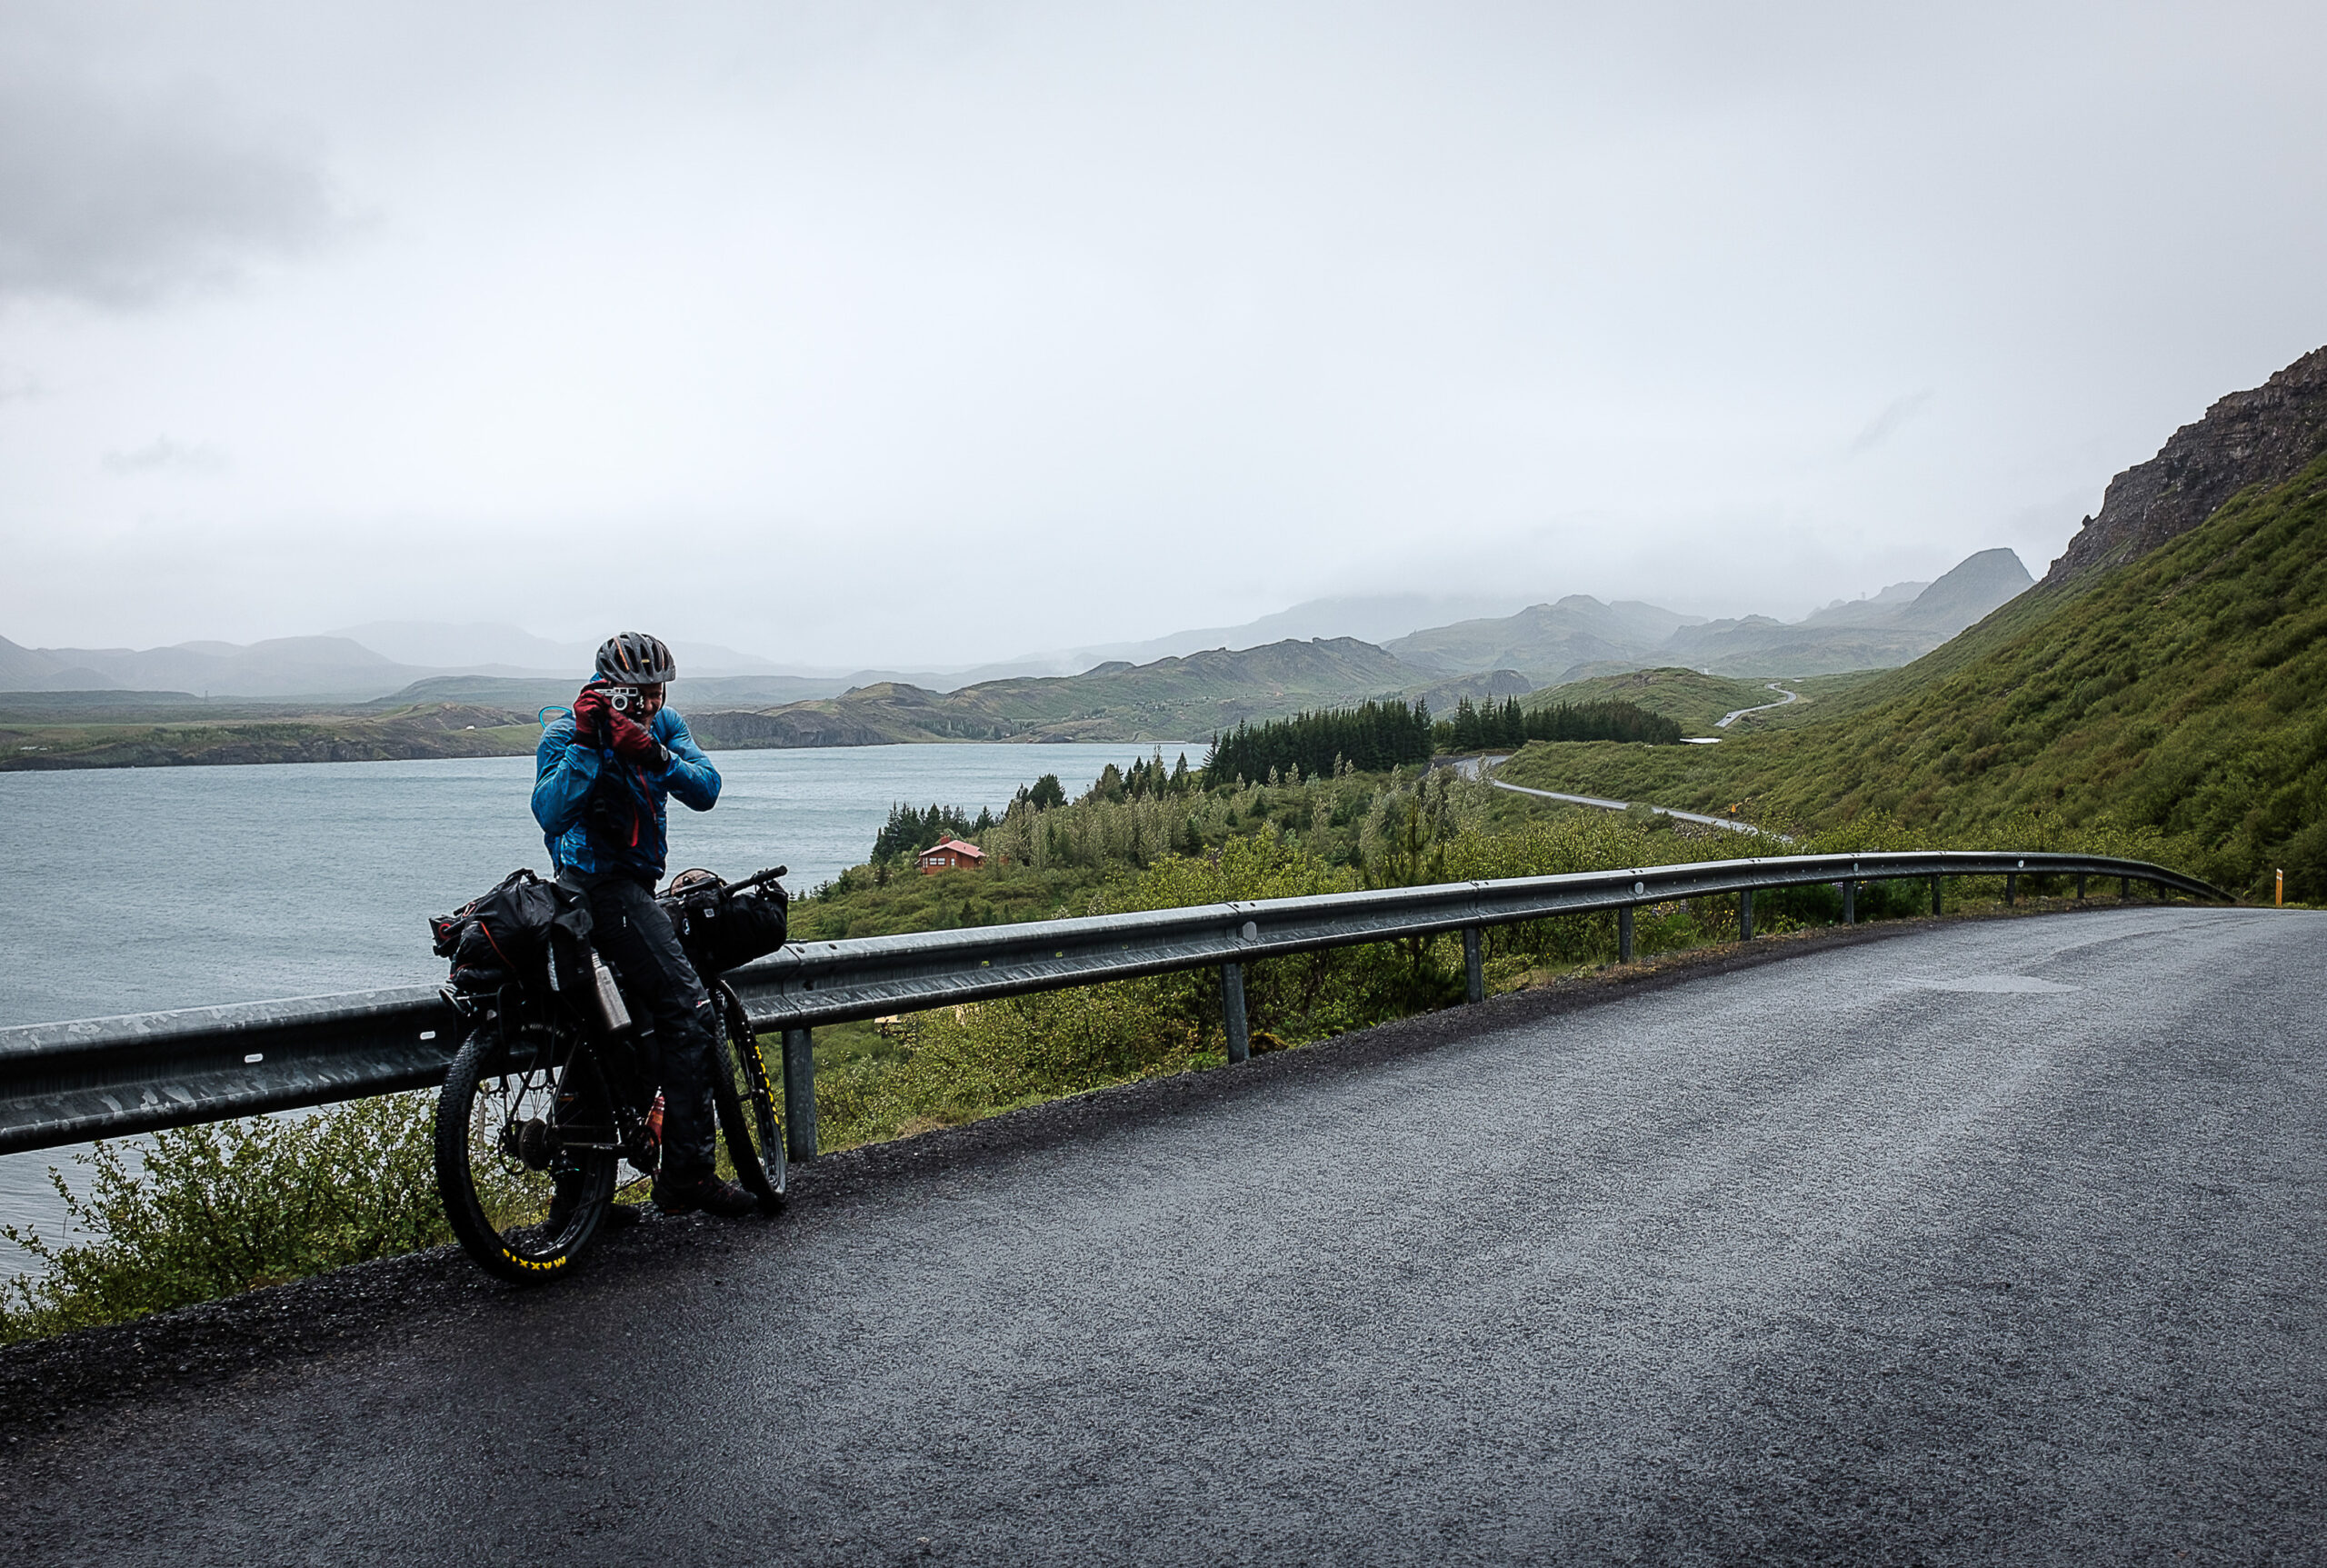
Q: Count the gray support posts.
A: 11